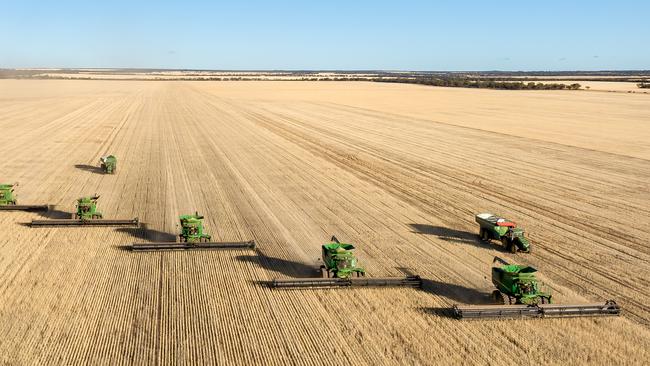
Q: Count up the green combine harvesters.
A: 5